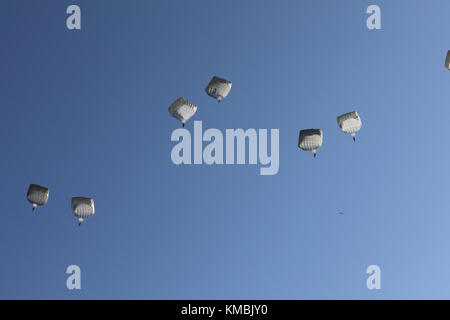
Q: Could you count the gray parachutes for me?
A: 7